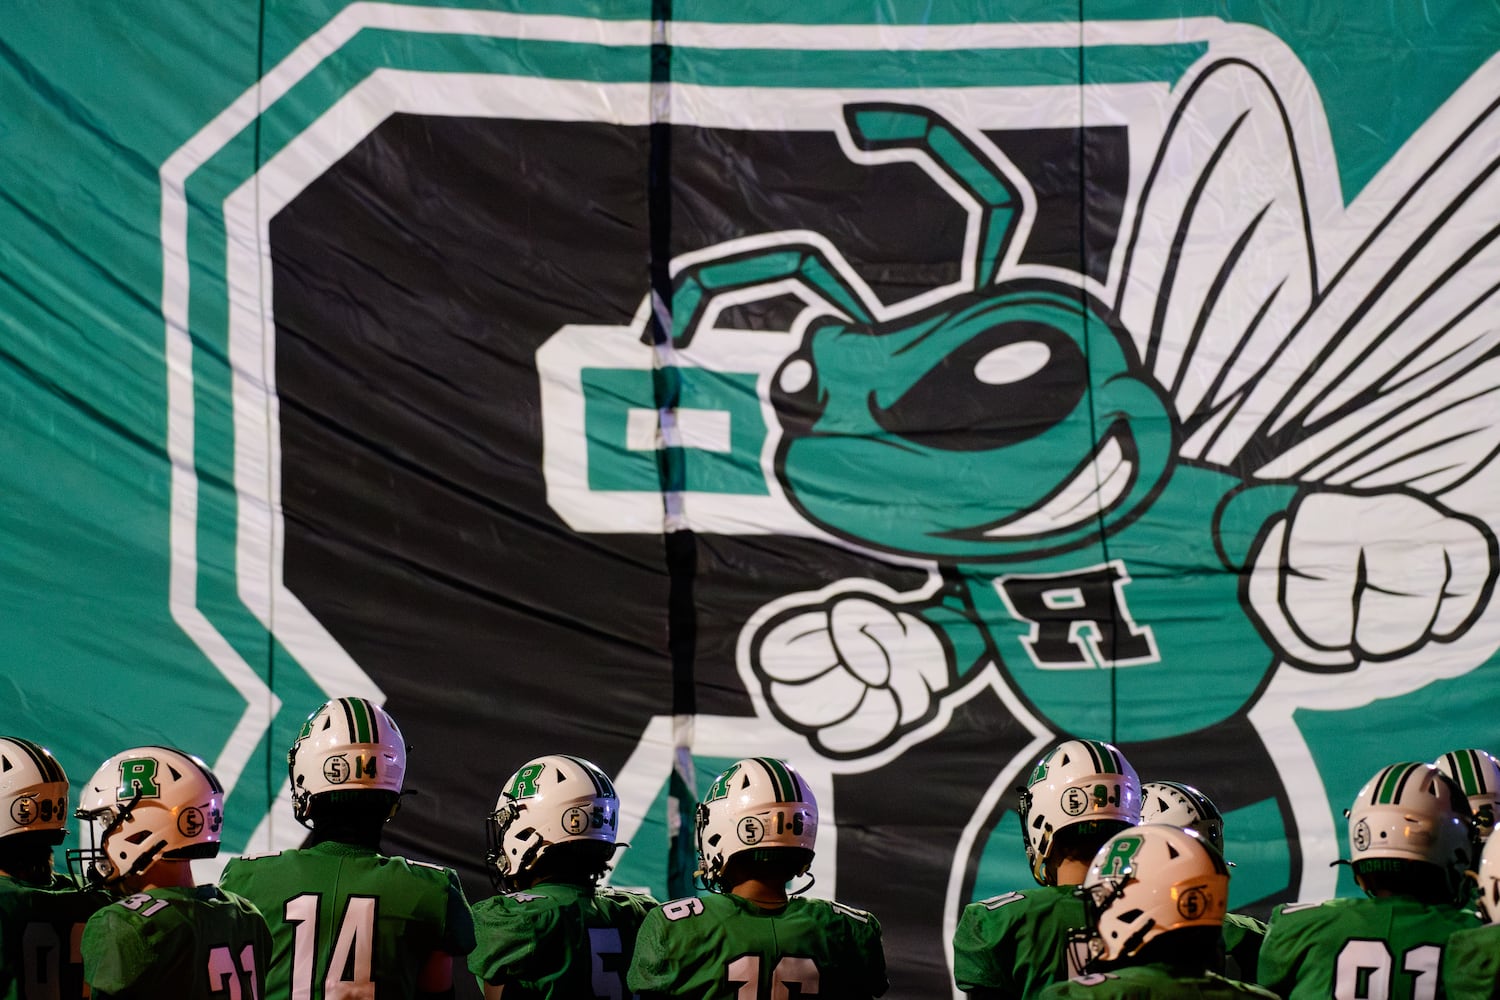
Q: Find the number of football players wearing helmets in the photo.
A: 11